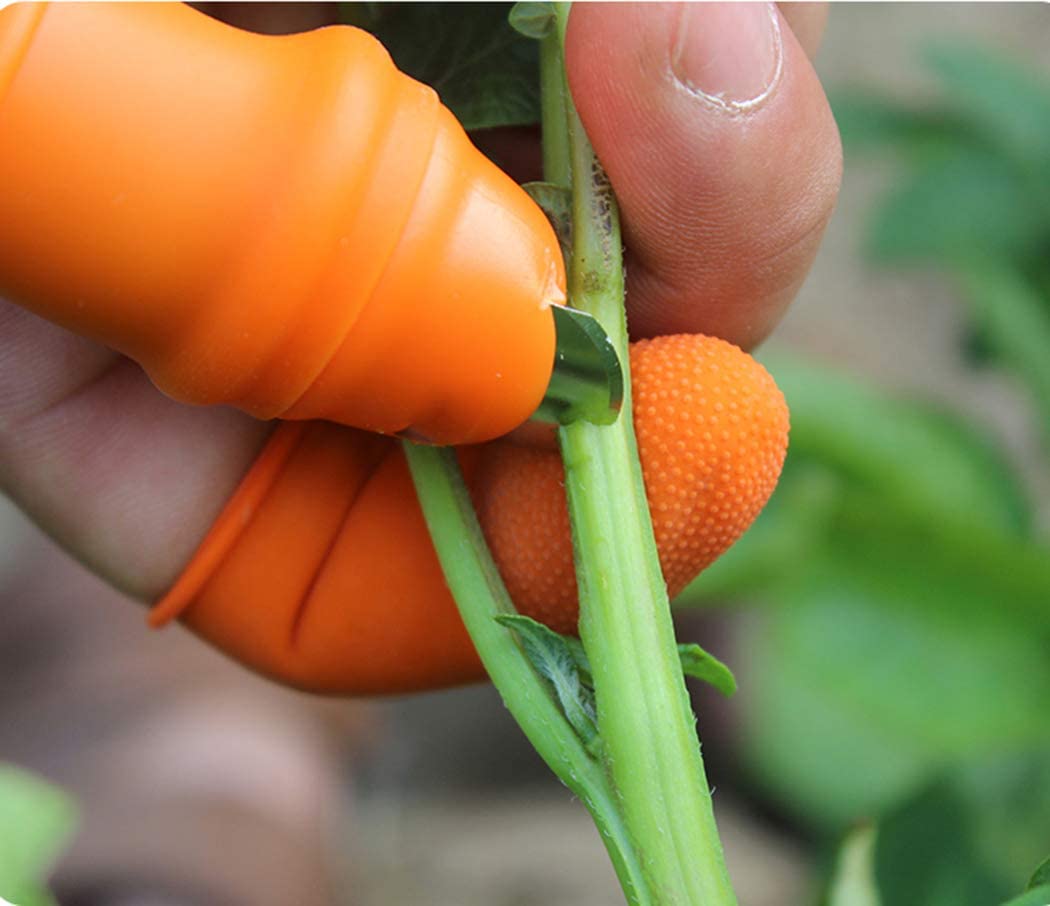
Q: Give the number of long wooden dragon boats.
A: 0